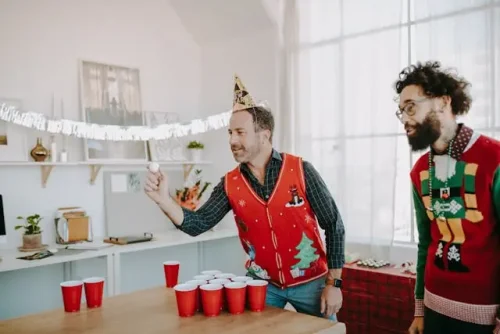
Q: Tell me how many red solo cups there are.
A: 13